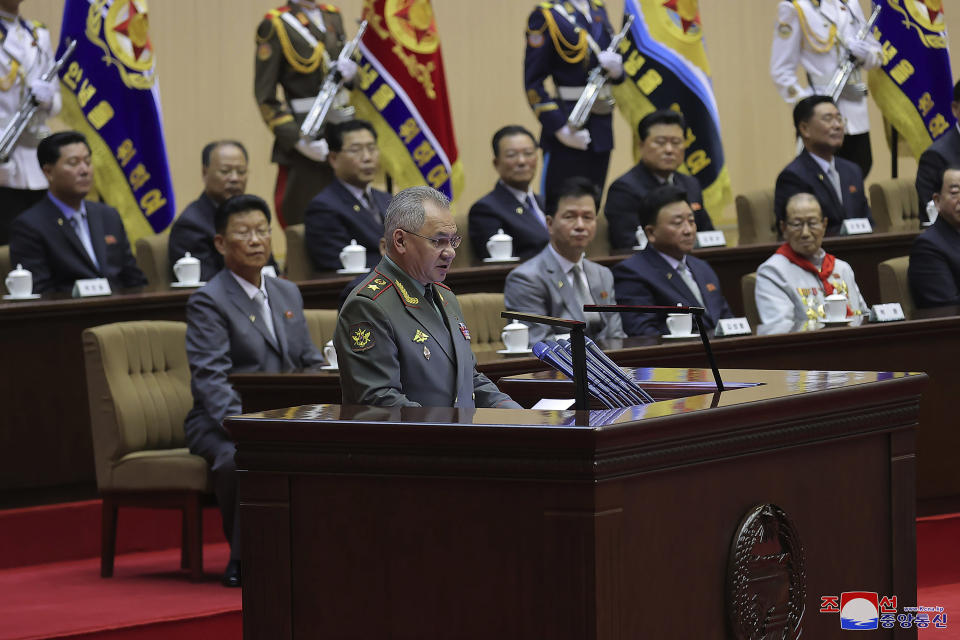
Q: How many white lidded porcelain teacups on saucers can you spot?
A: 10